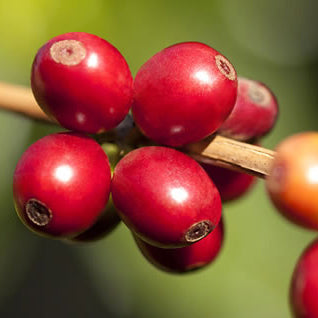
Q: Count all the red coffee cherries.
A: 8